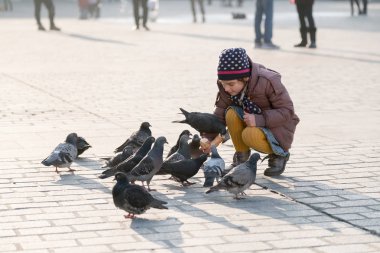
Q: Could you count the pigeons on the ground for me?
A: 13